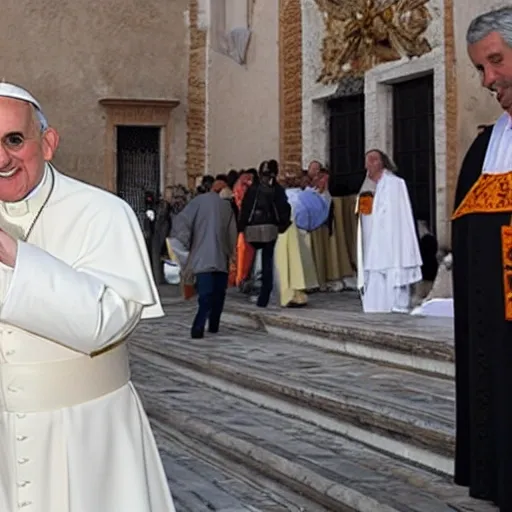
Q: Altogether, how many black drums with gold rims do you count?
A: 0